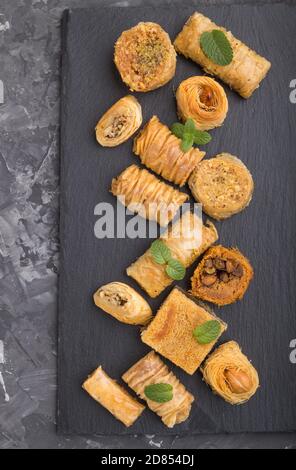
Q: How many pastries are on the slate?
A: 14